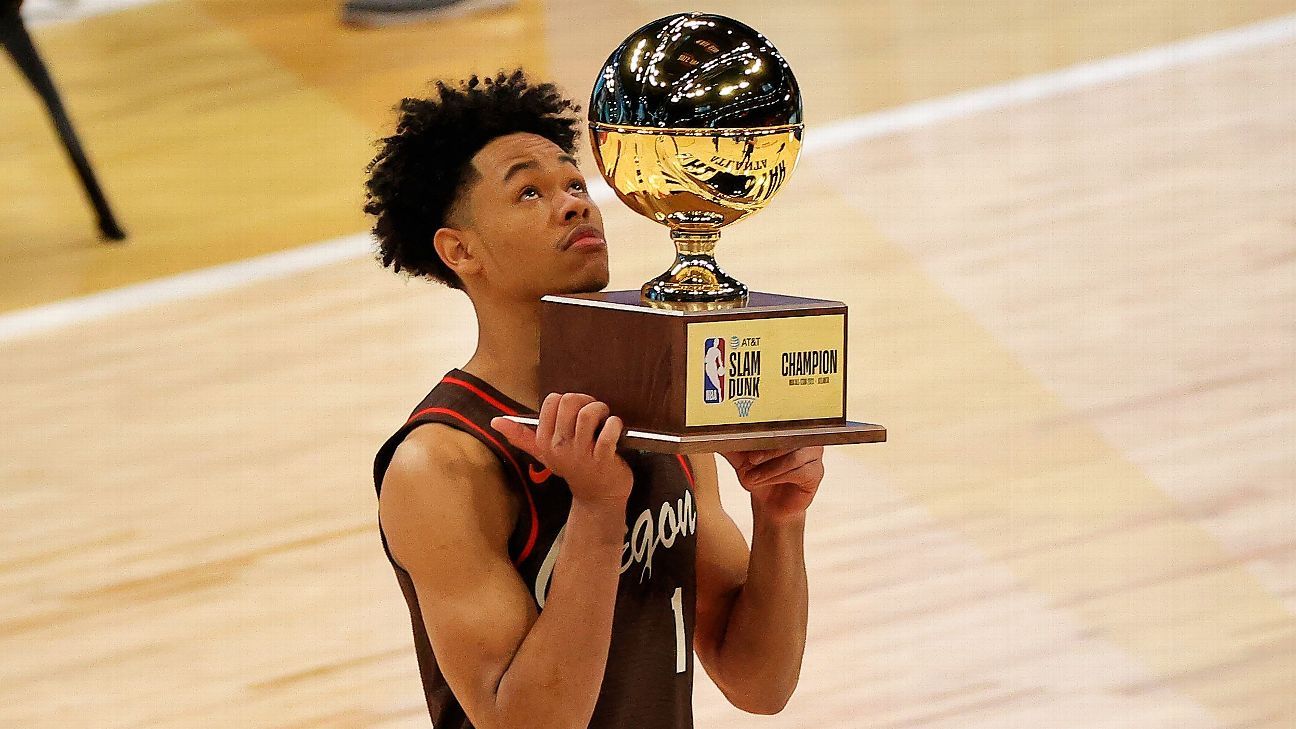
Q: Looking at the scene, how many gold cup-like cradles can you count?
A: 1